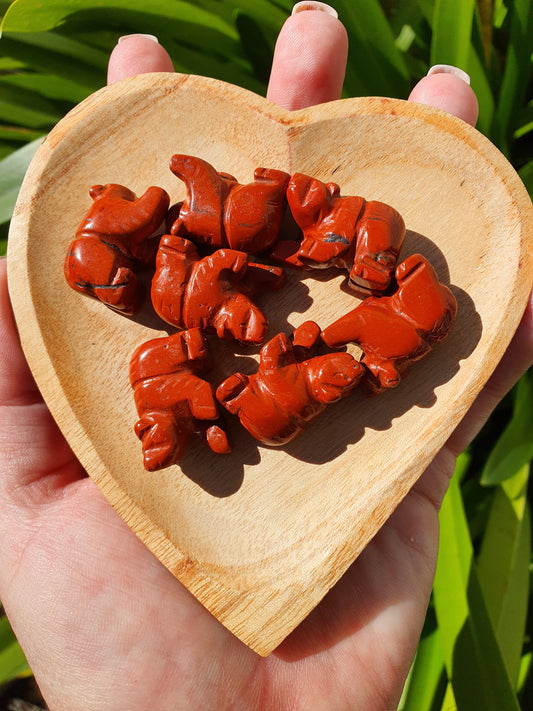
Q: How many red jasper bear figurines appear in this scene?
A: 7